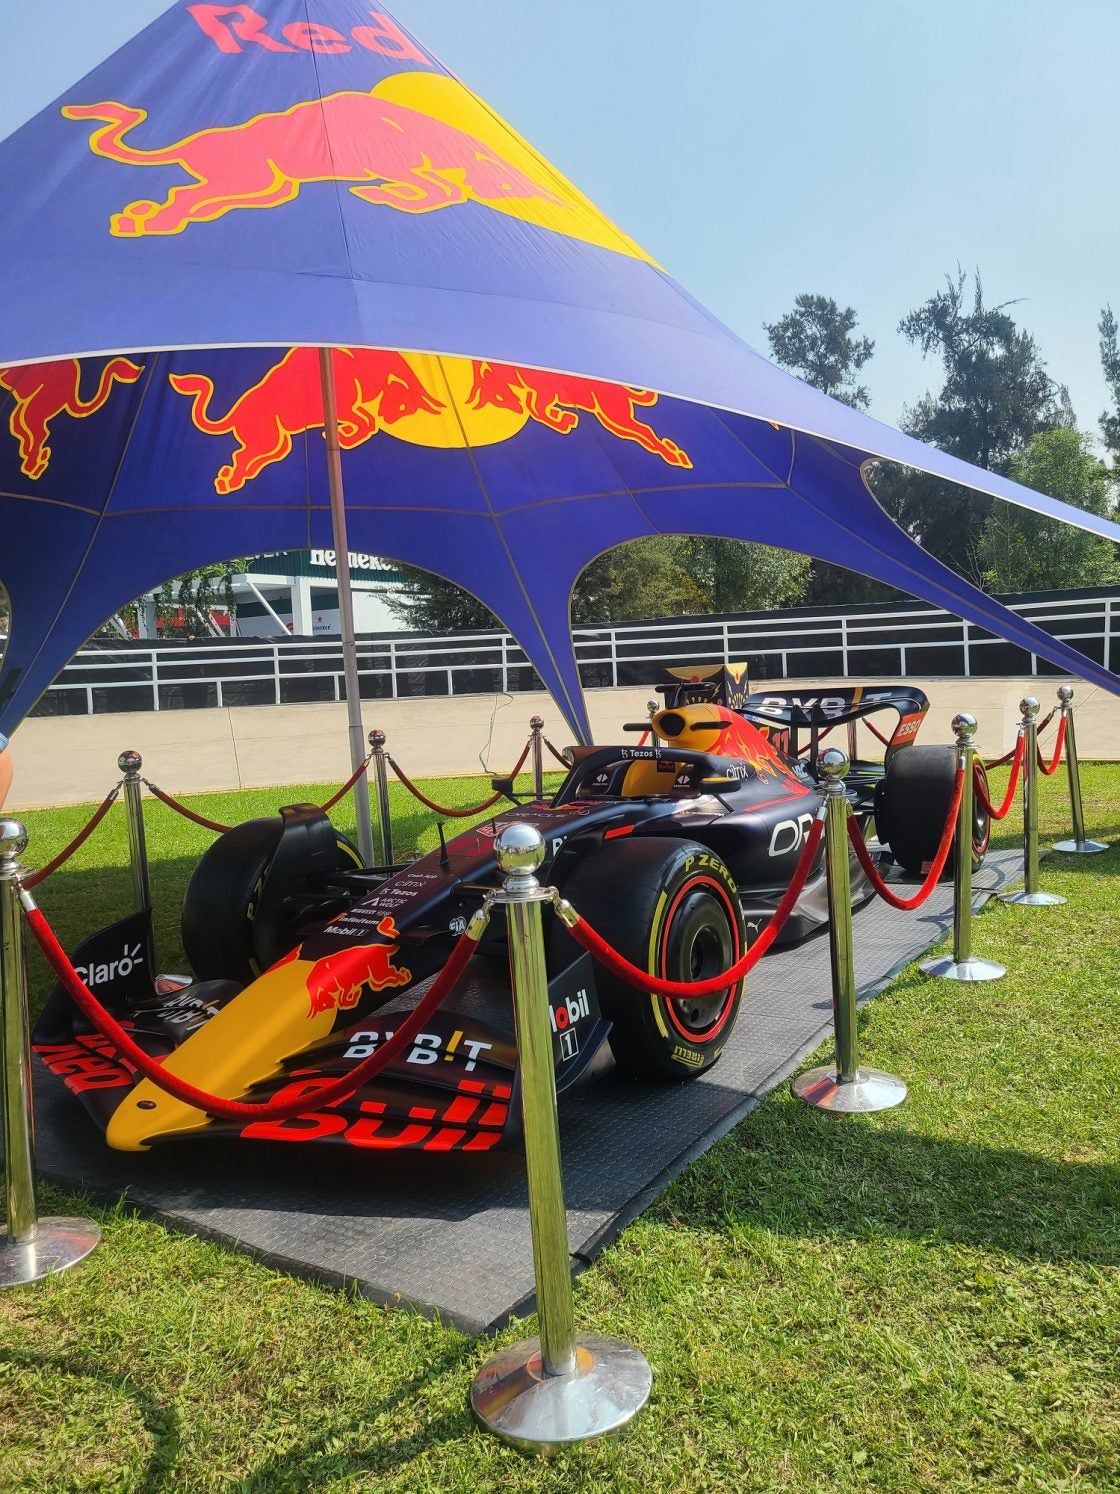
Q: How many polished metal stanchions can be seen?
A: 11